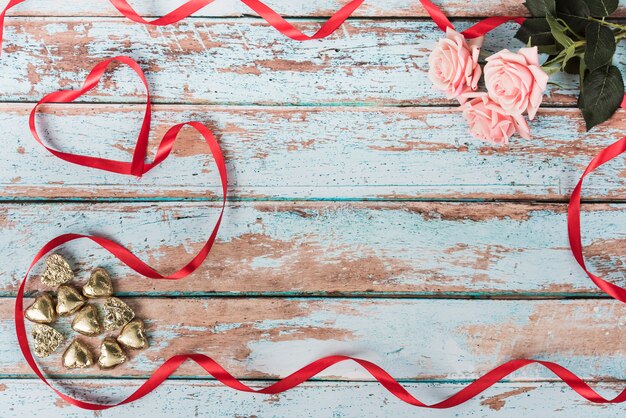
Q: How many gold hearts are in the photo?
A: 10